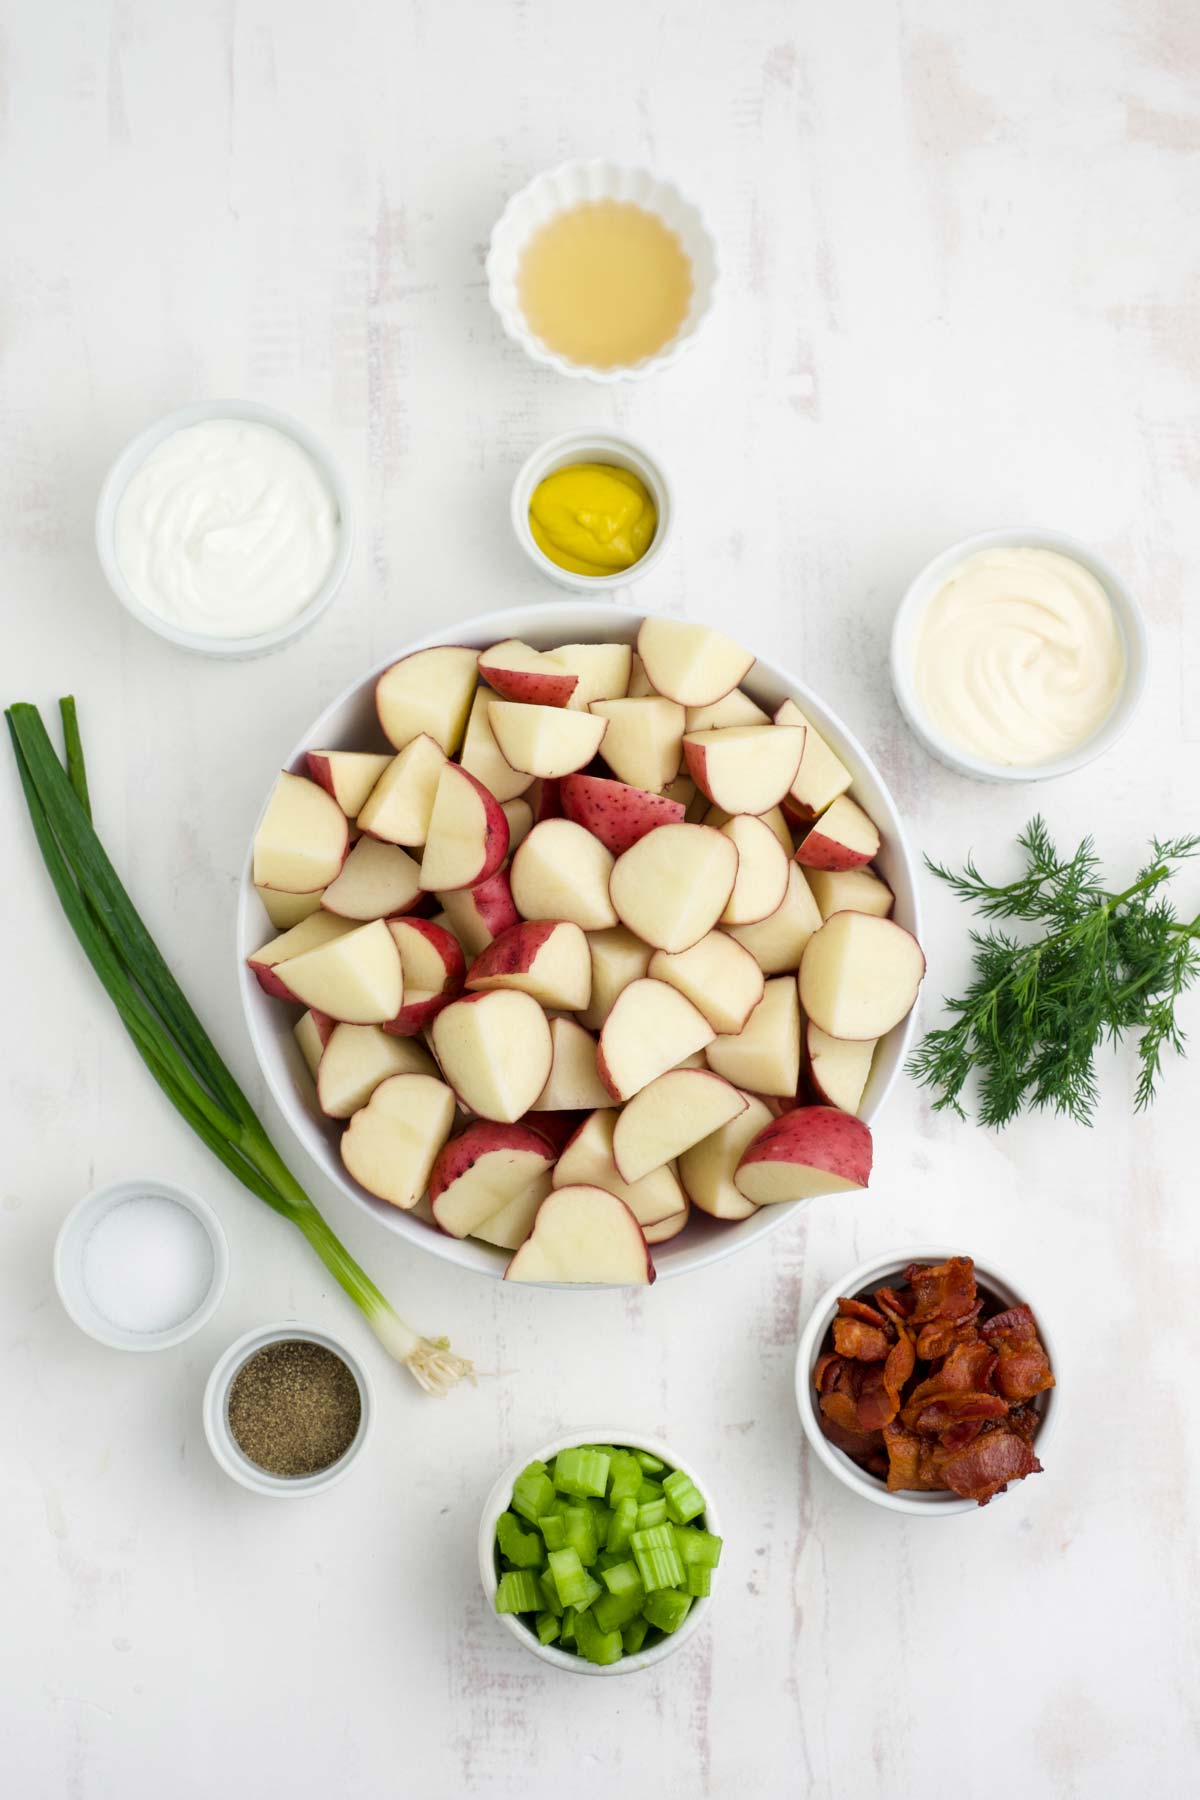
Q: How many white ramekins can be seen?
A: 8